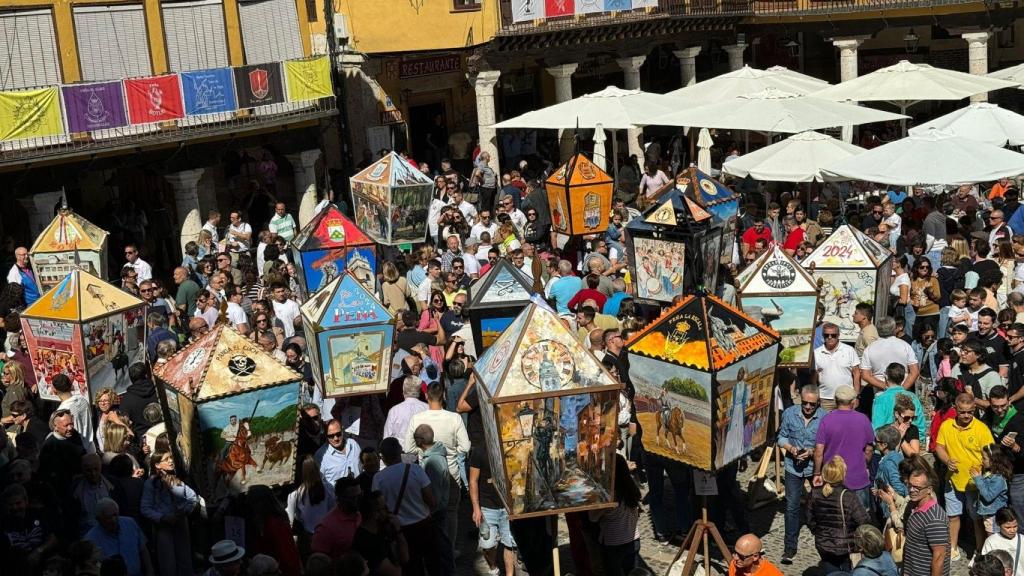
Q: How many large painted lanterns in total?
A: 14